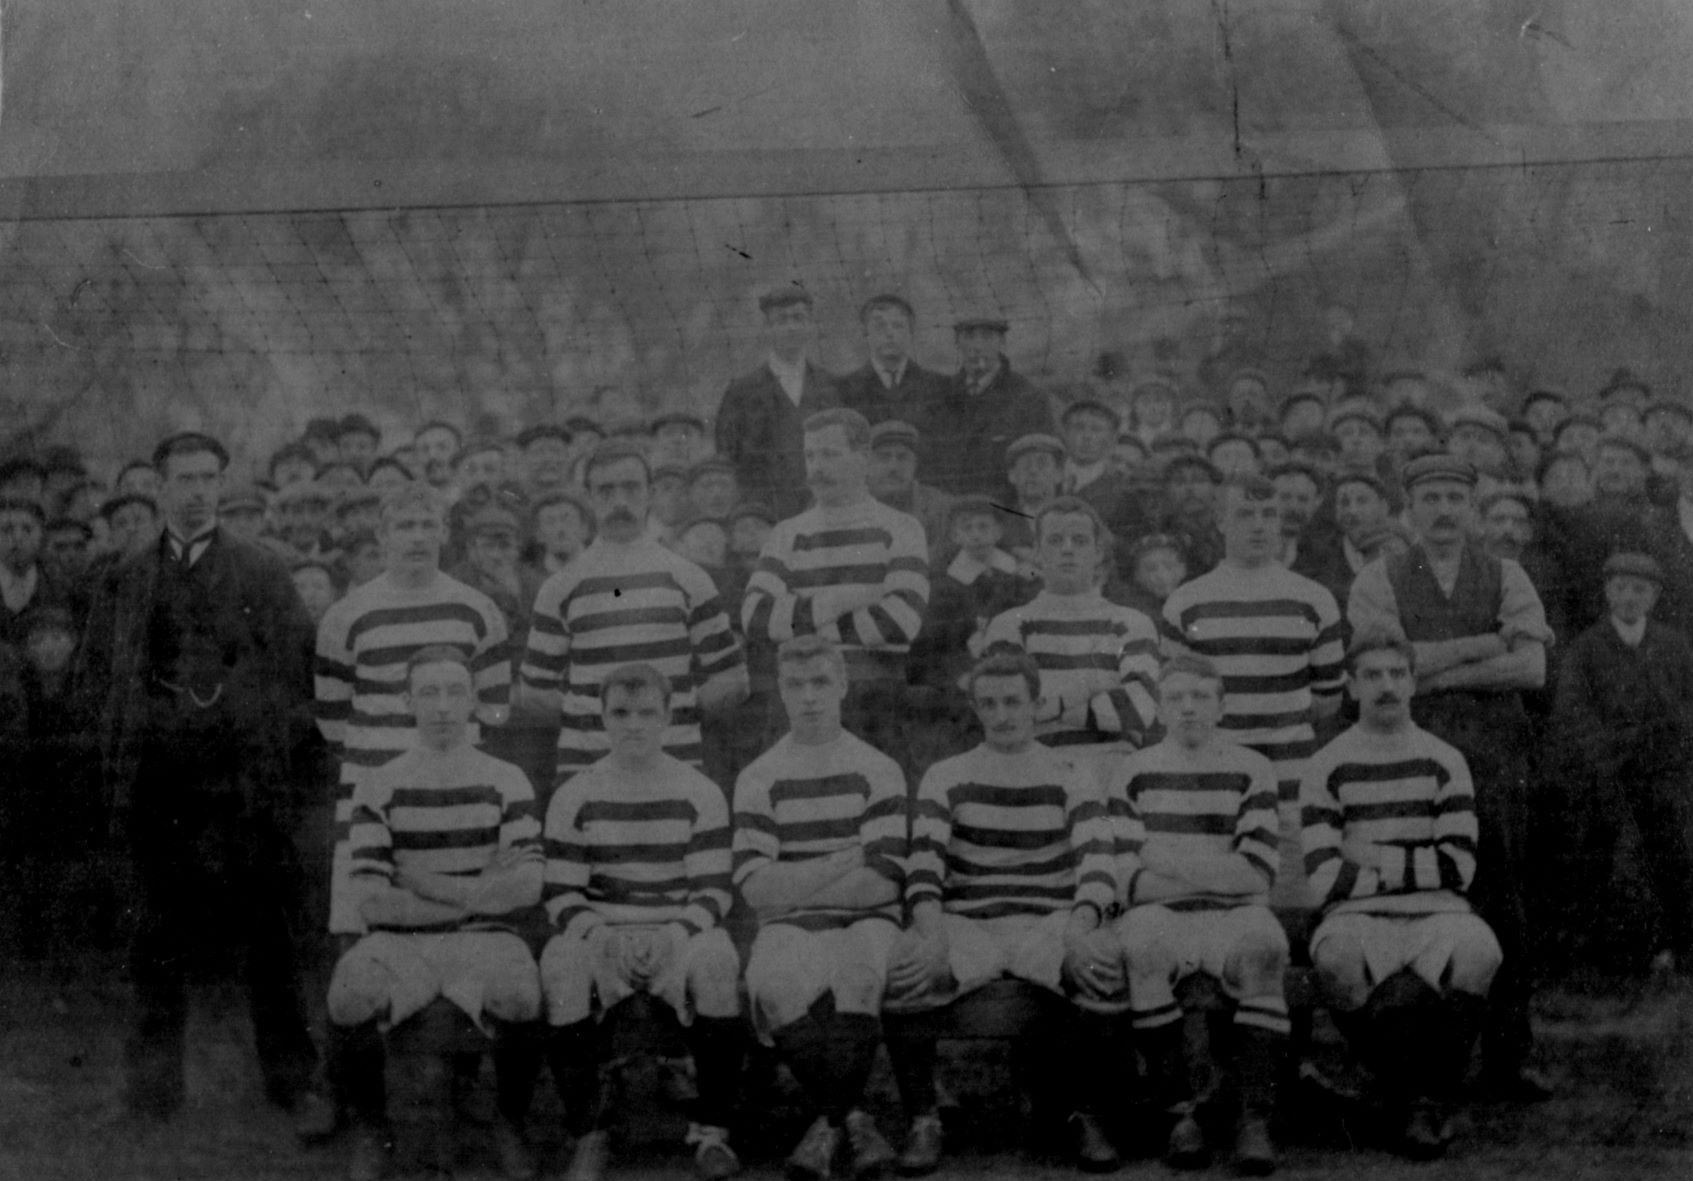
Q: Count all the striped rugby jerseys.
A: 11